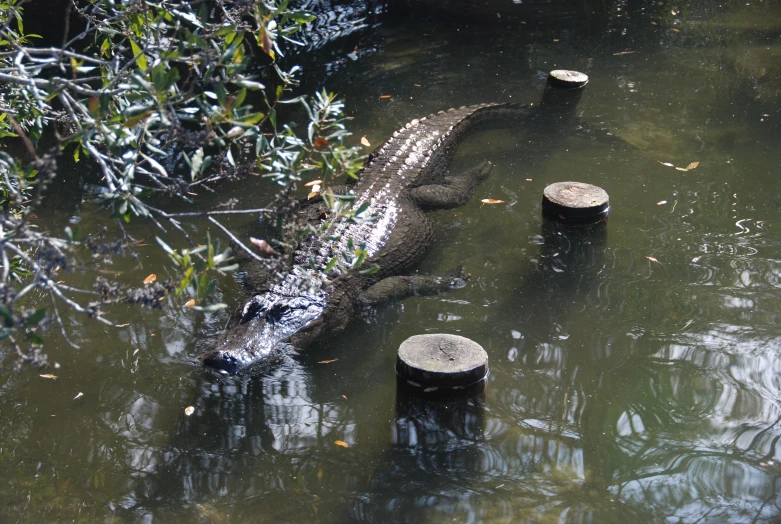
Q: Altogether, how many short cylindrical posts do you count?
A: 3